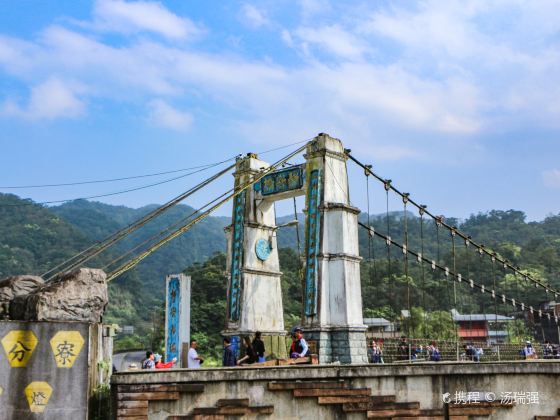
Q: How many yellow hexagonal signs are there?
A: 3